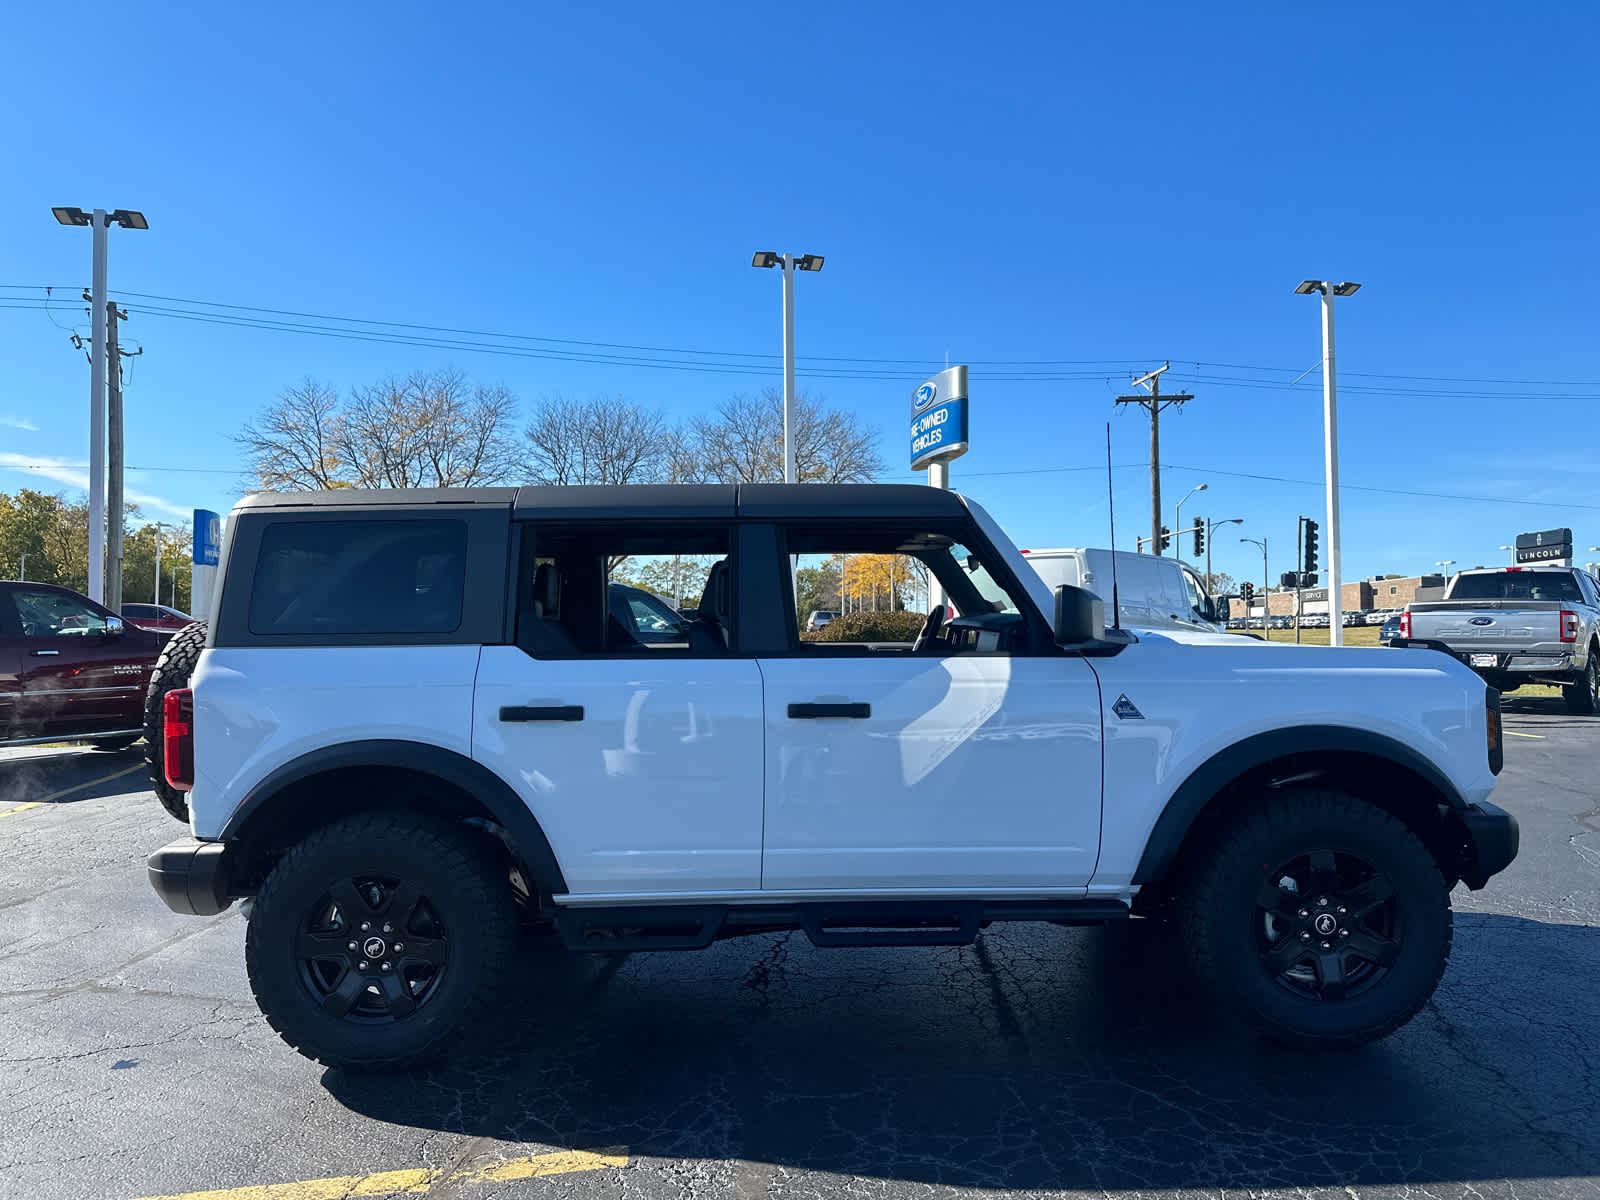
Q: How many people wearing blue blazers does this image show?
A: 0